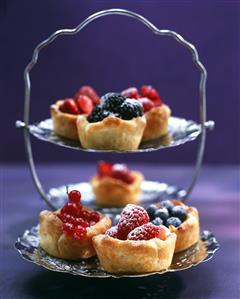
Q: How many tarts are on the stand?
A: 7